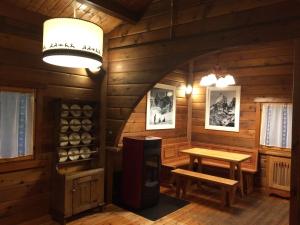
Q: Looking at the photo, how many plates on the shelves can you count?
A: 12